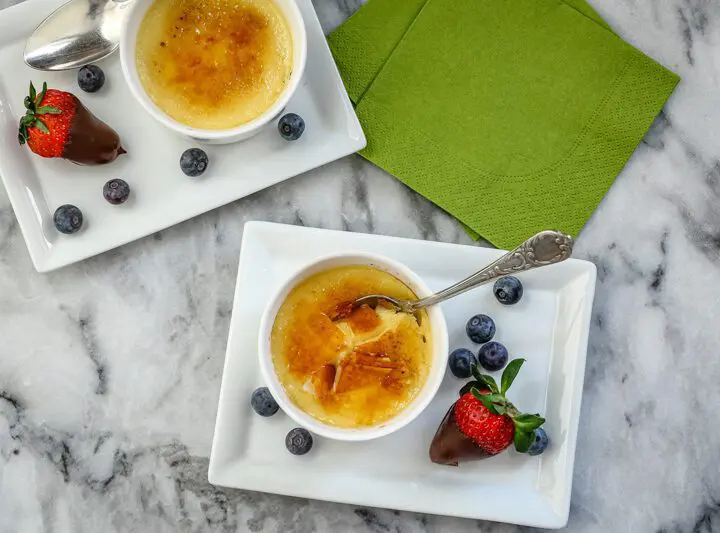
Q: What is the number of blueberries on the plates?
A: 12